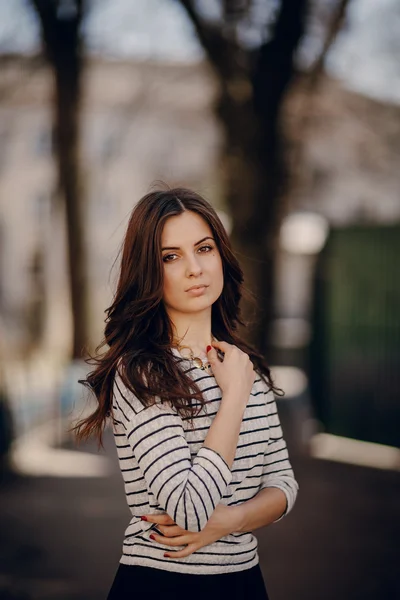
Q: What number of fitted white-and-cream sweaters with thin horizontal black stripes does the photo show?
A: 1